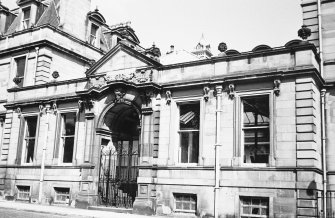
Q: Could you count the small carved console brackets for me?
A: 8